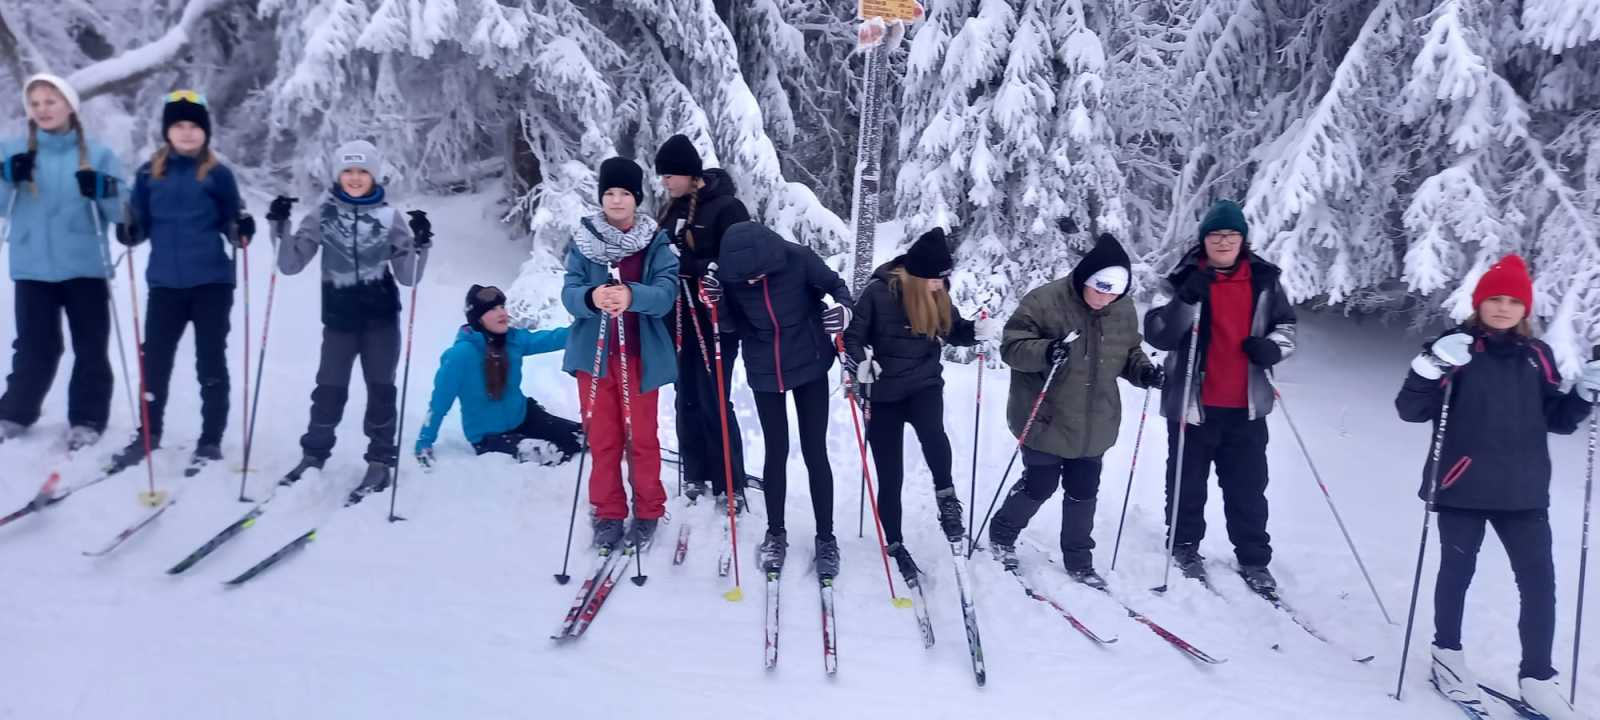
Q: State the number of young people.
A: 11